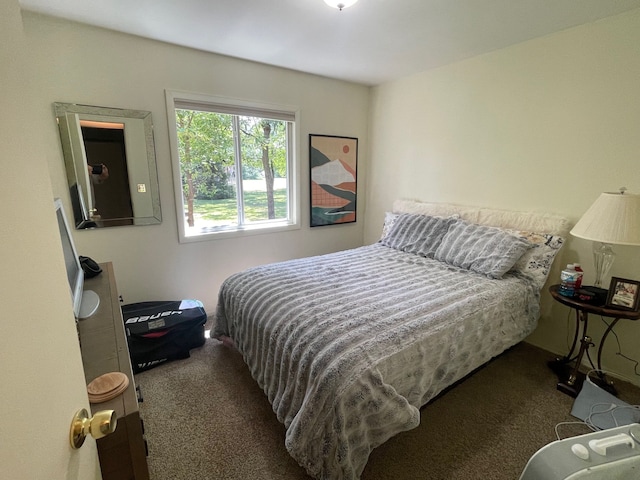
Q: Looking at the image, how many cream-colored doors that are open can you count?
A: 1